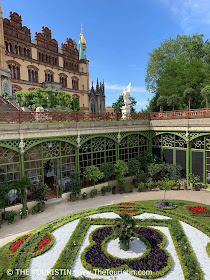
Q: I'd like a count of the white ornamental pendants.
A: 4